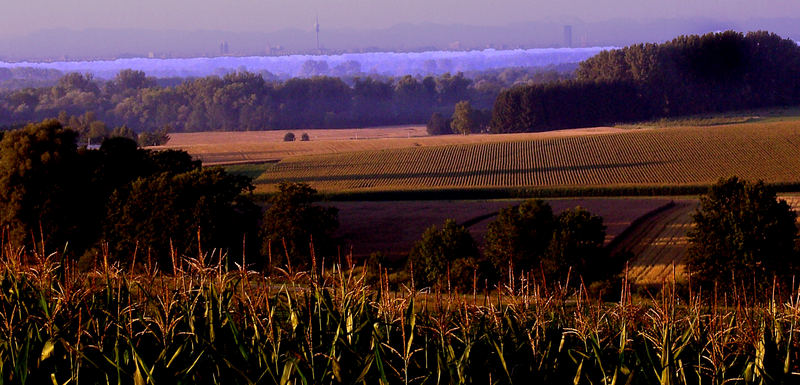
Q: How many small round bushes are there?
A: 2